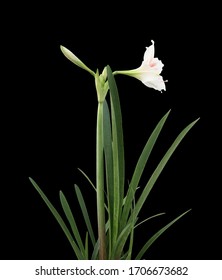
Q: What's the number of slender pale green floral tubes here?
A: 2